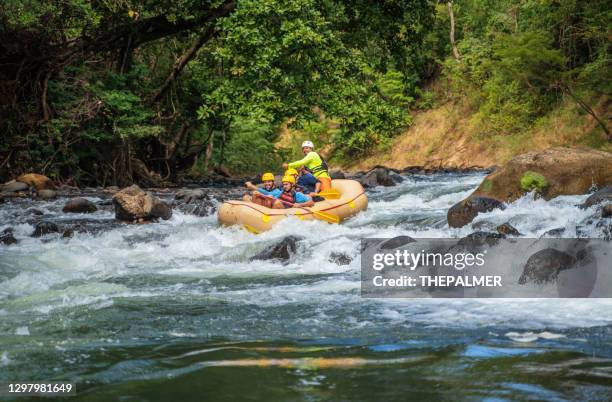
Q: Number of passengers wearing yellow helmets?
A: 3